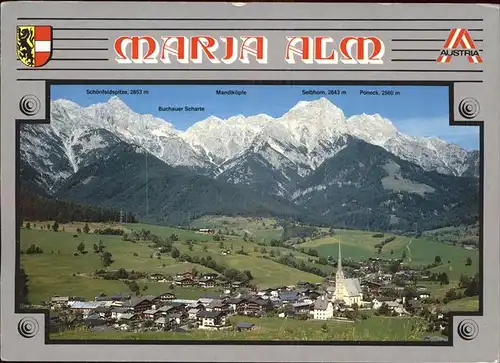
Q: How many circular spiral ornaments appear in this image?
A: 4